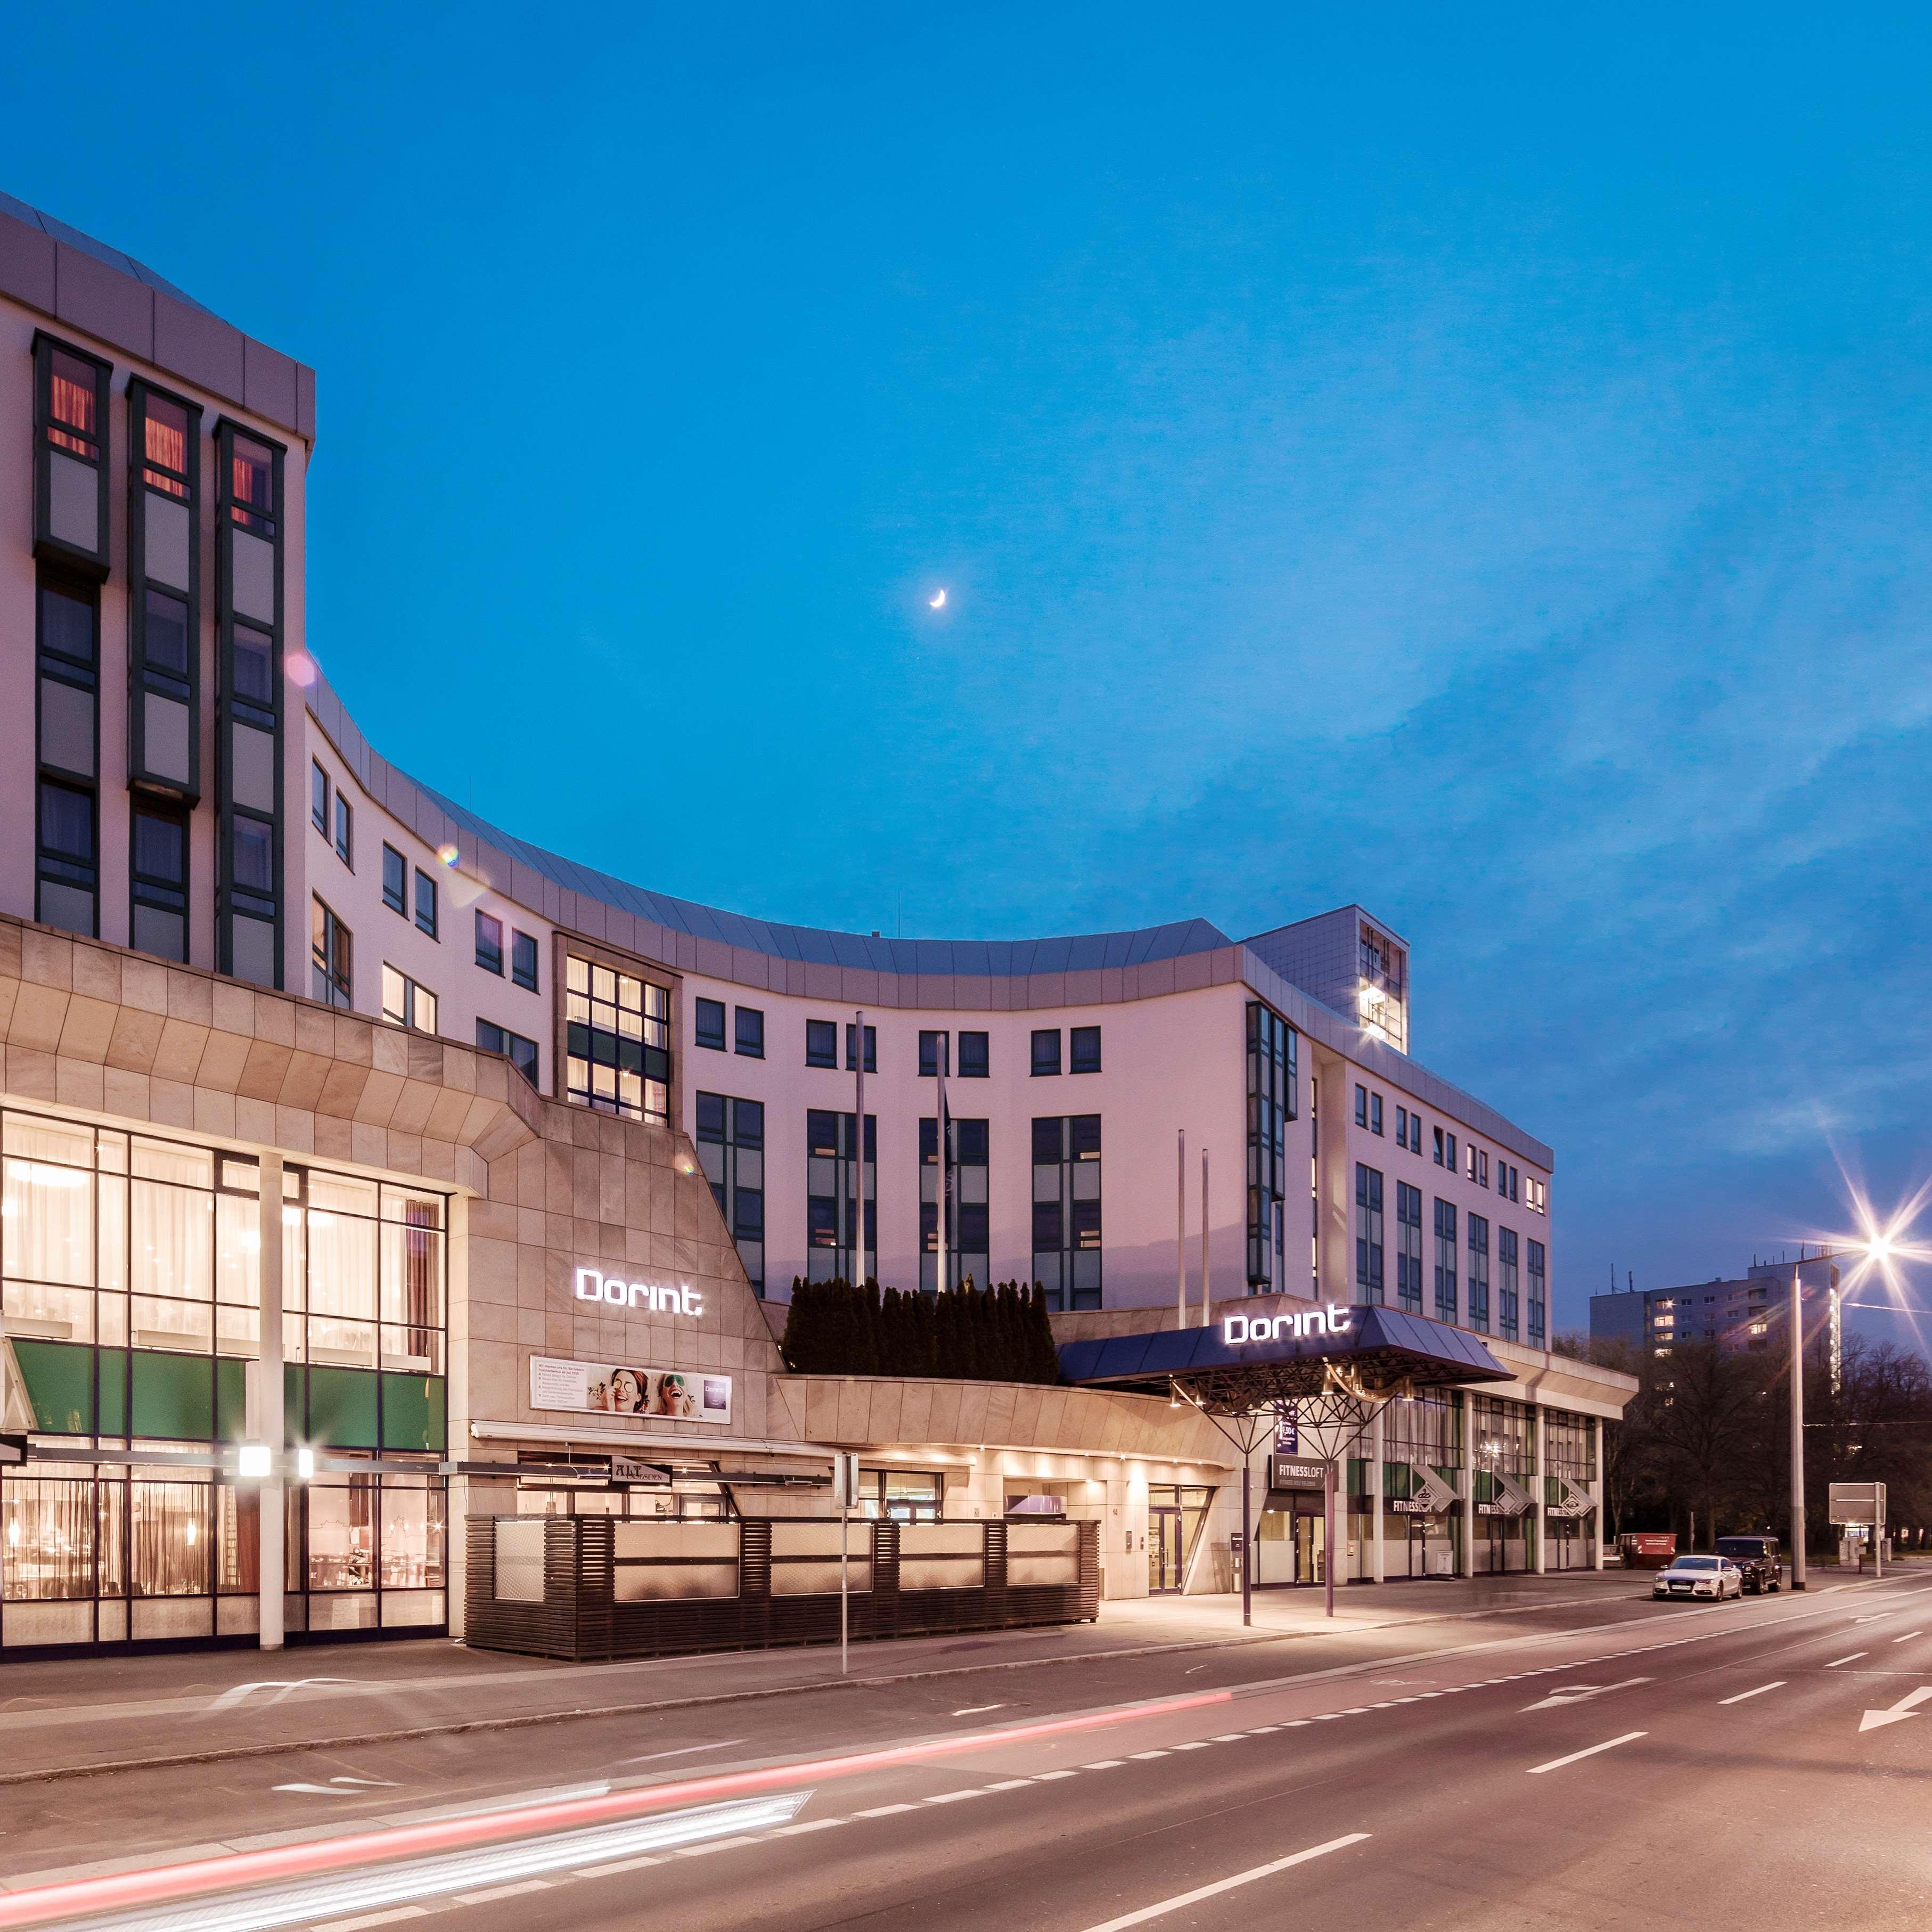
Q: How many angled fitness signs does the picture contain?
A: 3